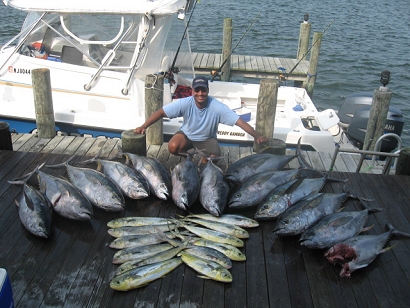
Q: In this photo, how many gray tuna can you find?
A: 13